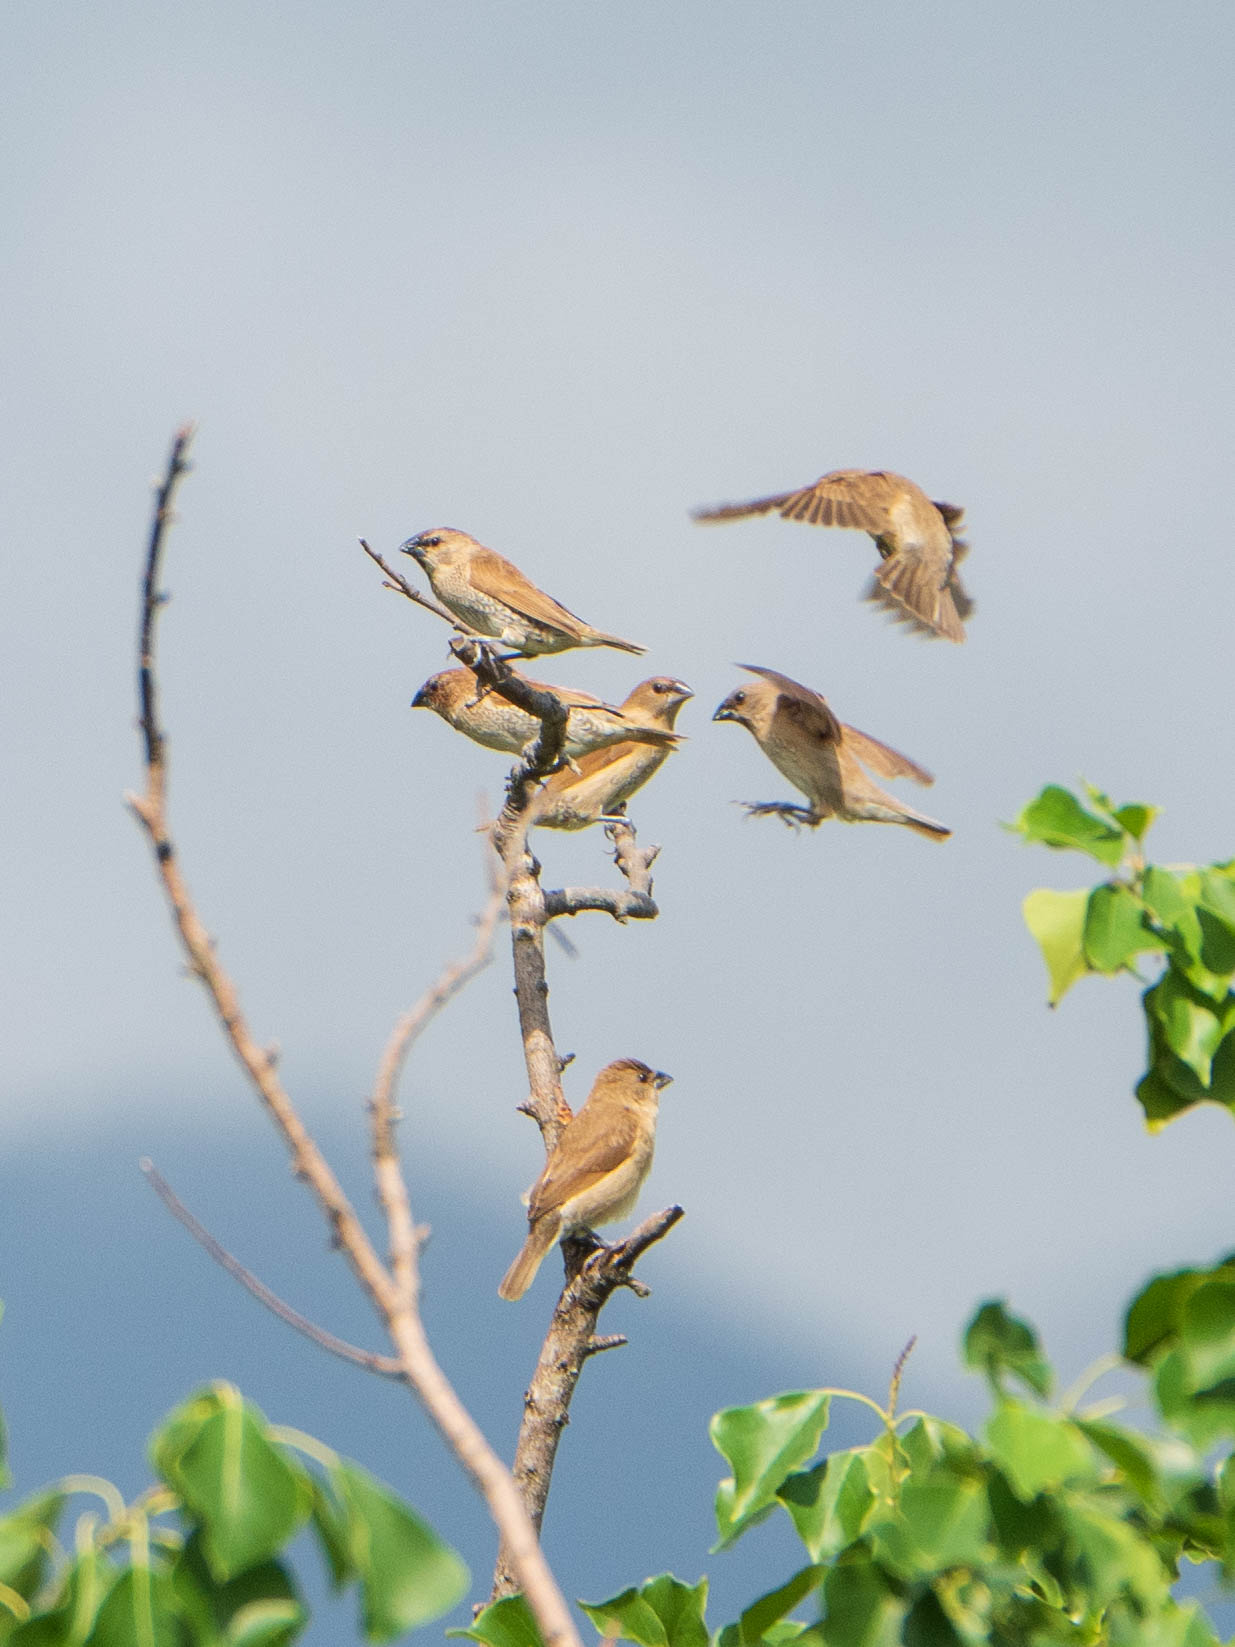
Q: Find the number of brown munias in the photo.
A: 6